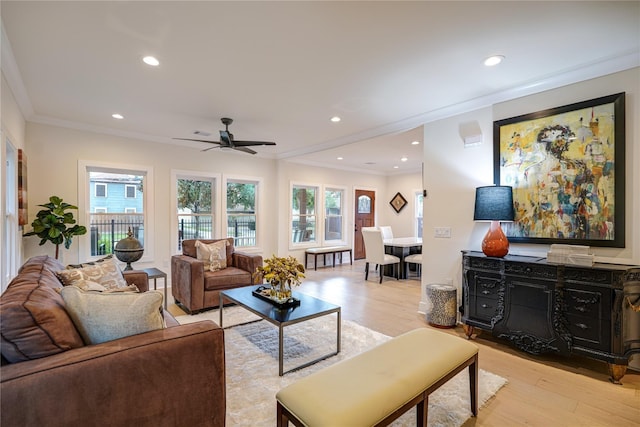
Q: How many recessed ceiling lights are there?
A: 8